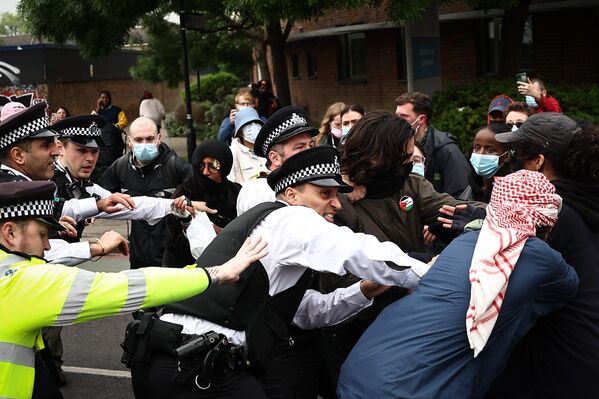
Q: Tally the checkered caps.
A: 5